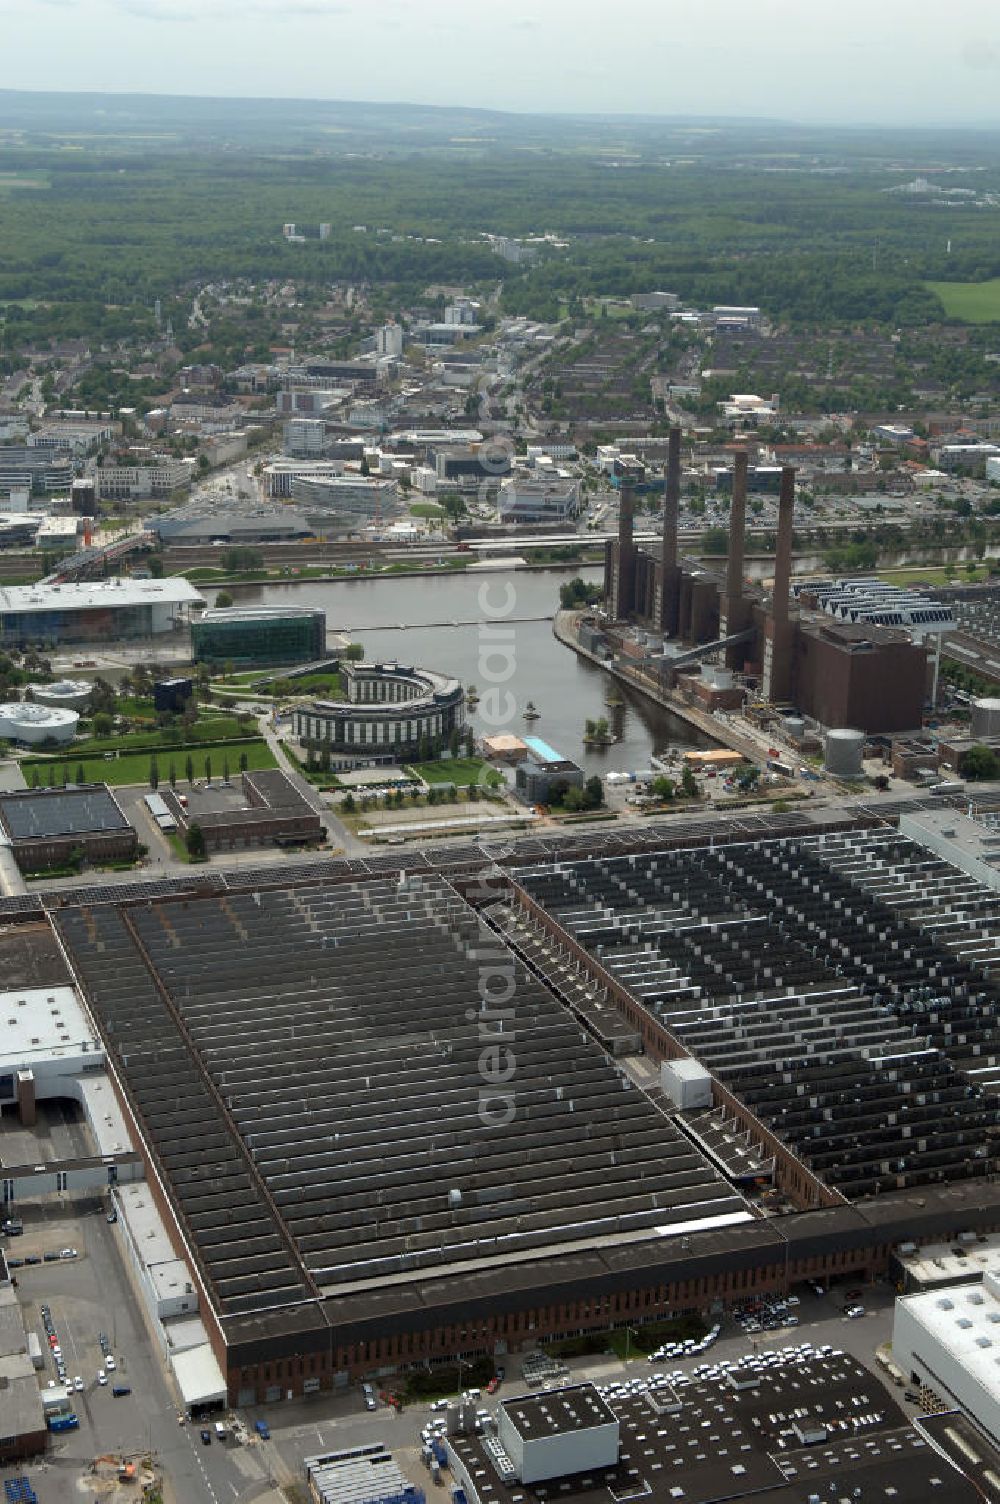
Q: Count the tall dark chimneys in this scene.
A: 4